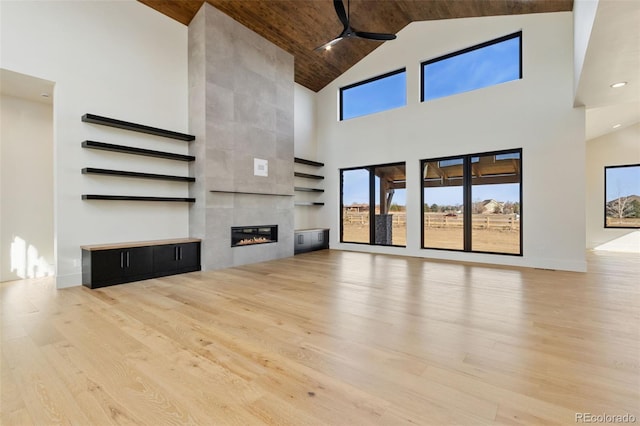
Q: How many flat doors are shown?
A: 8